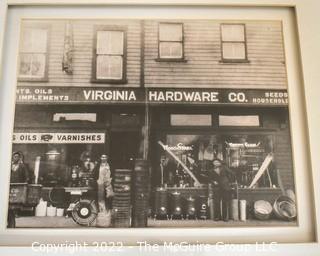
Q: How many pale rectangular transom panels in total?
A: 3